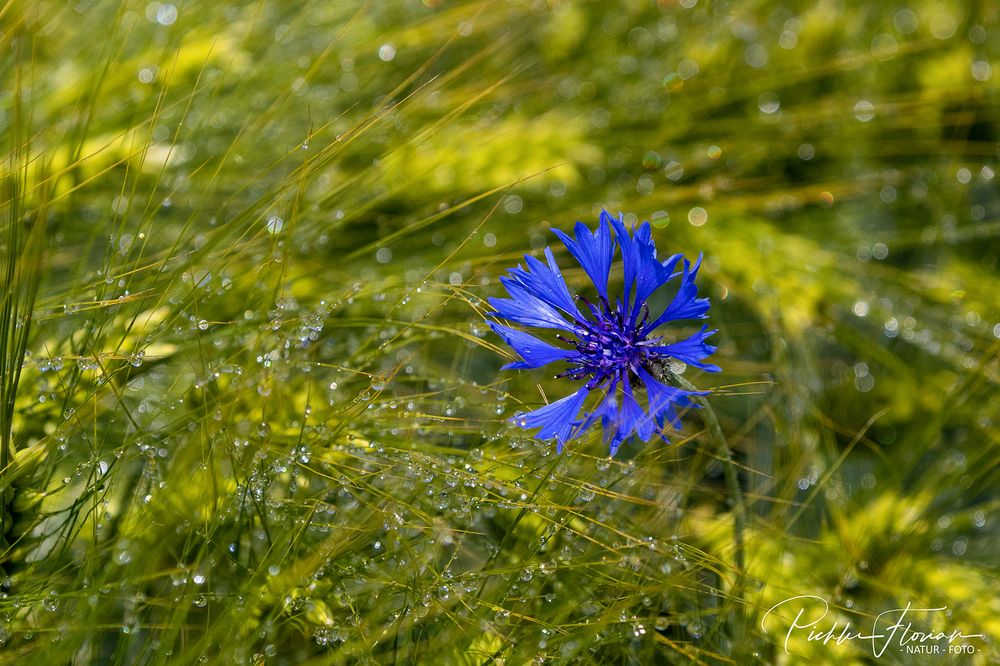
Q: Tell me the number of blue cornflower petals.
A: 12